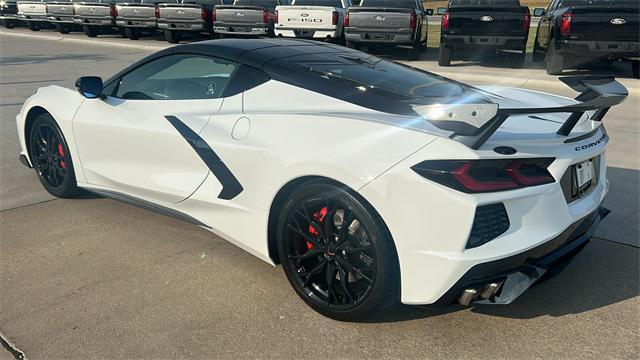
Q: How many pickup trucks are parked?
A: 11